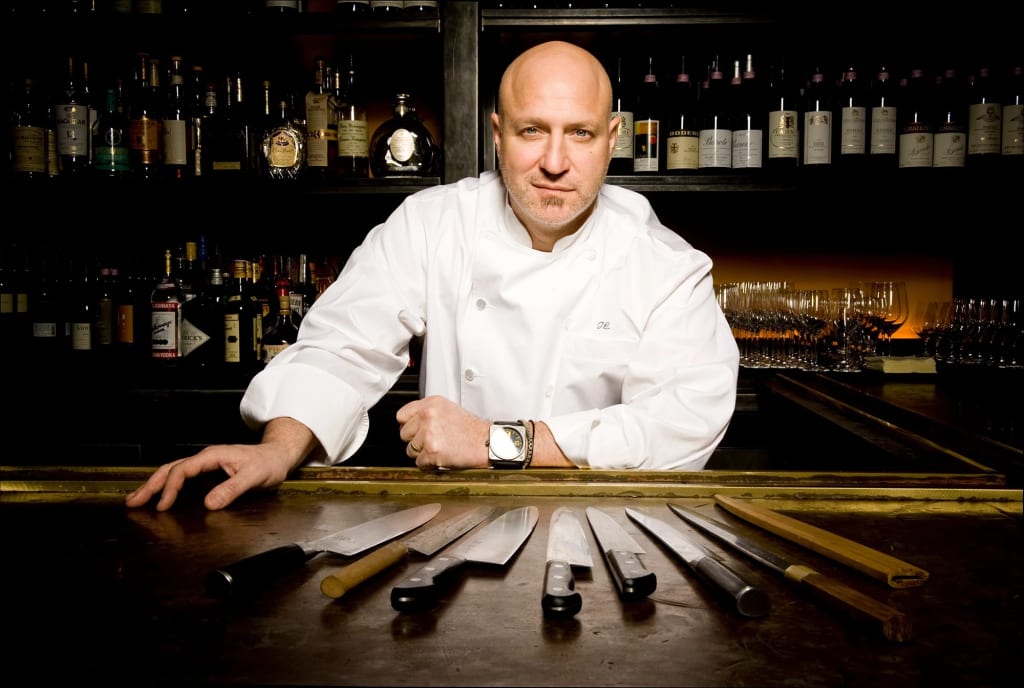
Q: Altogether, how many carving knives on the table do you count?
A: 7